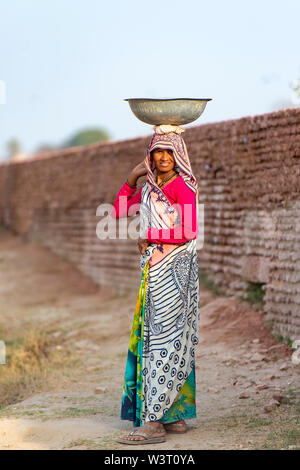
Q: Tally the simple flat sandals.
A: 2